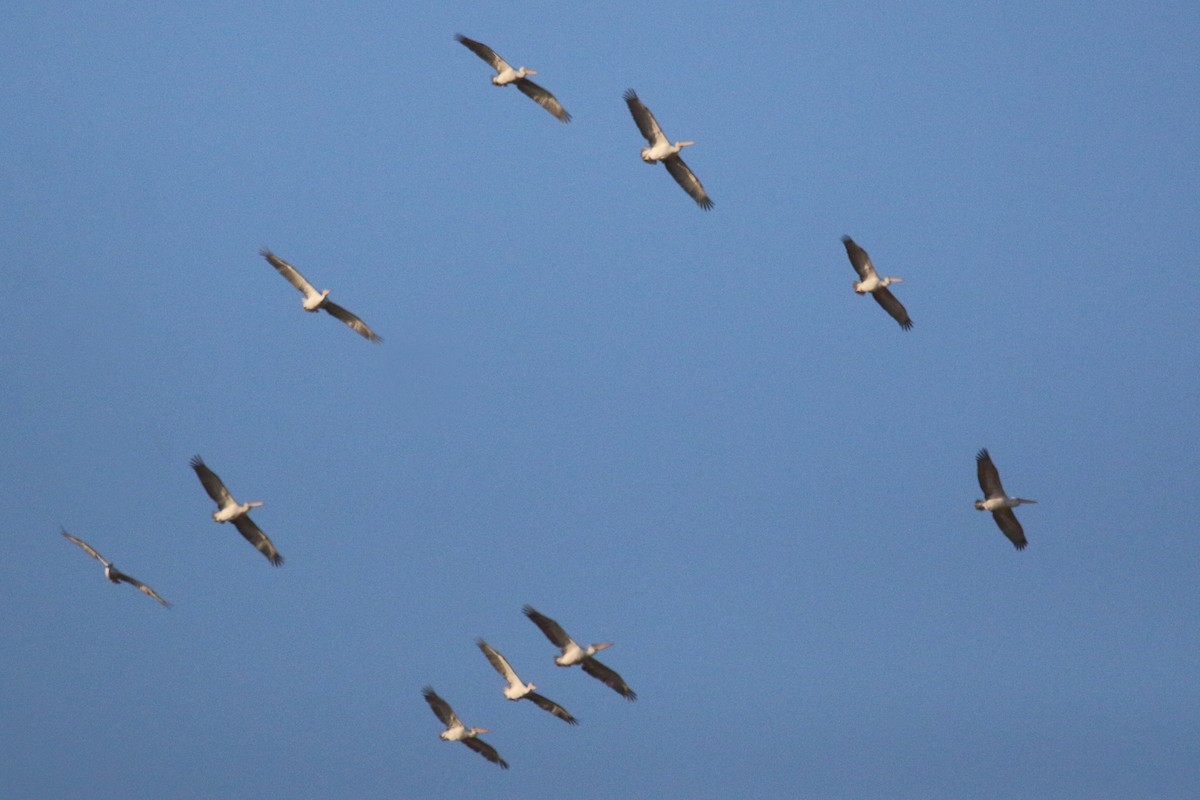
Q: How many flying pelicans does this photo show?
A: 10